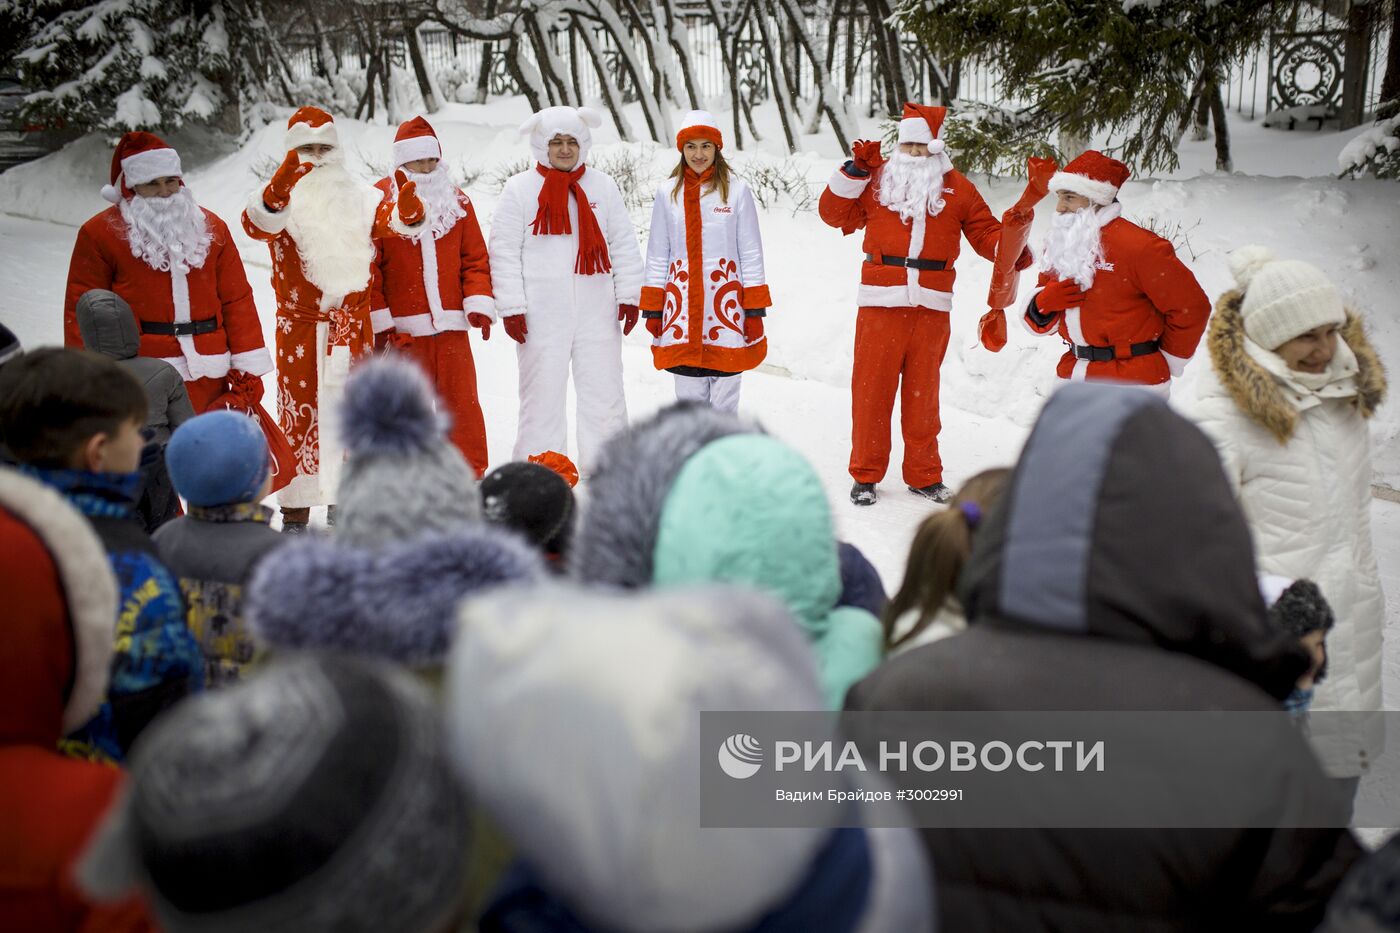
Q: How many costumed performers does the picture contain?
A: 7